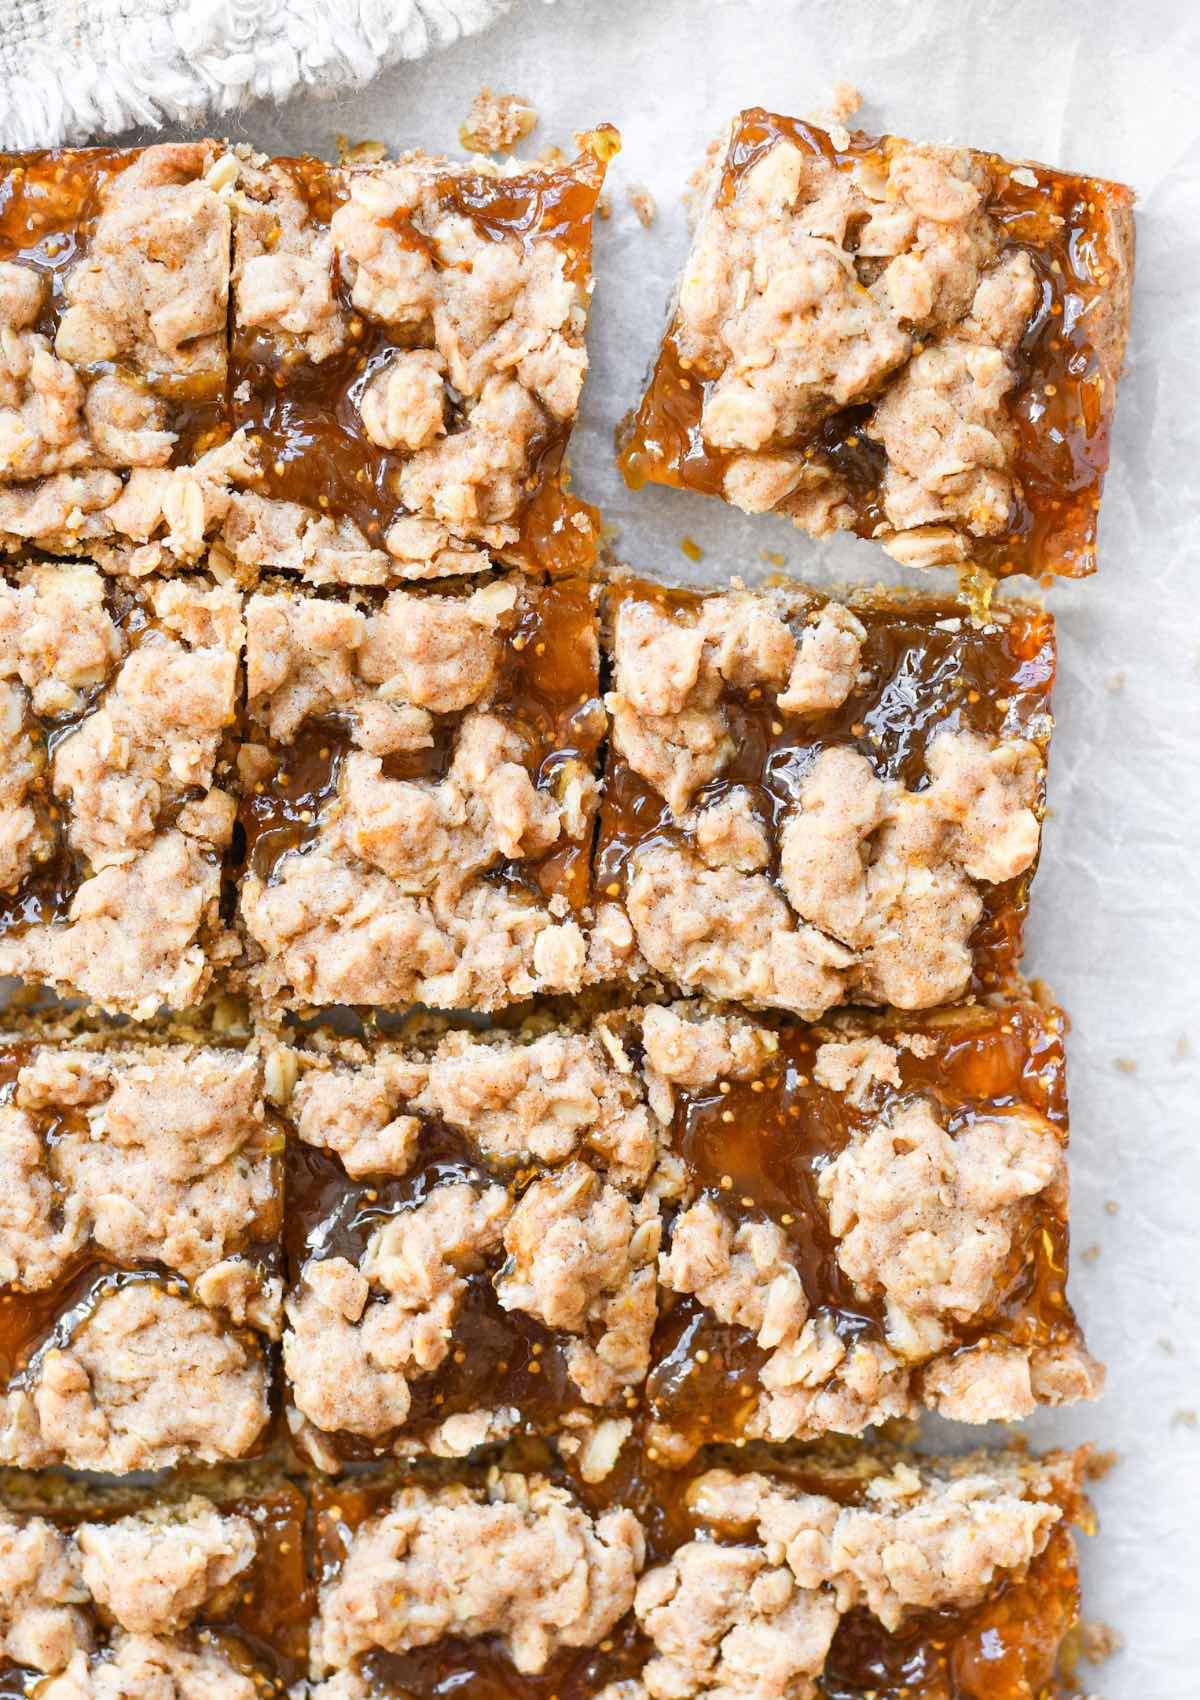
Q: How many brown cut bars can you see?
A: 12